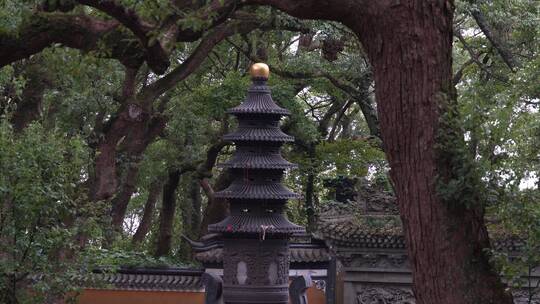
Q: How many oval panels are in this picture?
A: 2